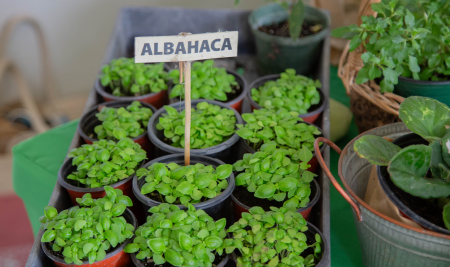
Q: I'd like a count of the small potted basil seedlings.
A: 12